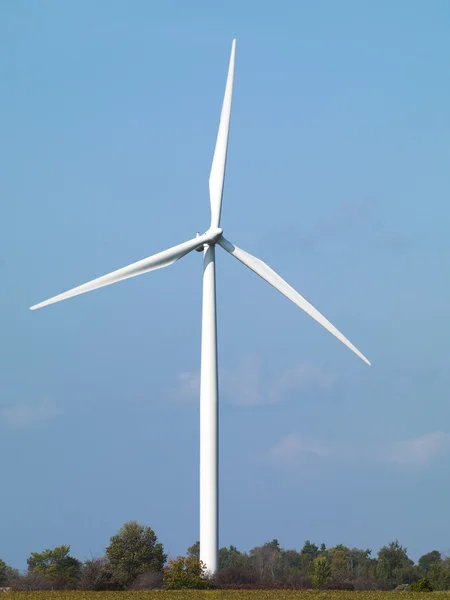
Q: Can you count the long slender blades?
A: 3